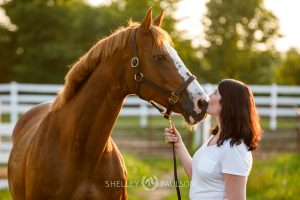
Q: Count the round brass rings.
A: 2